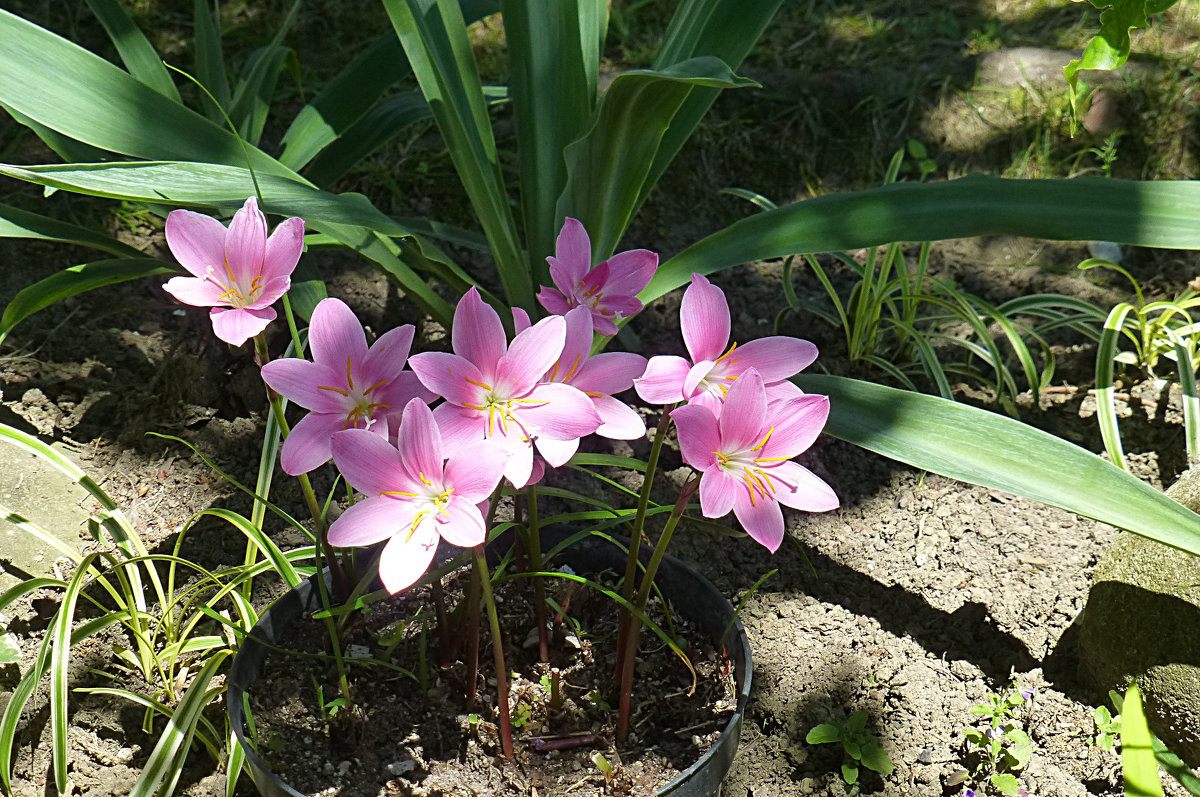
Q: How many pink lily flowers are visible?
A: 8